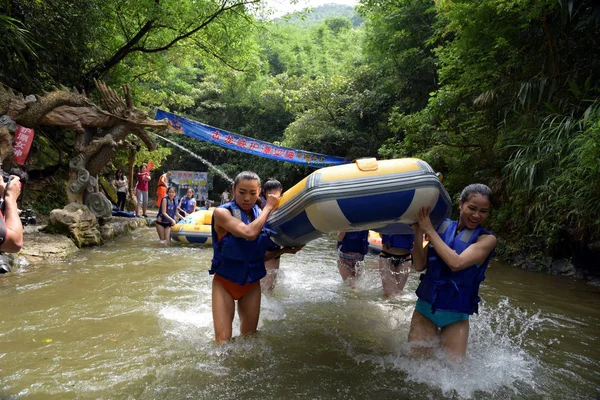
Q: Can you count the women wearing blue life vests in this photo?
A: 7